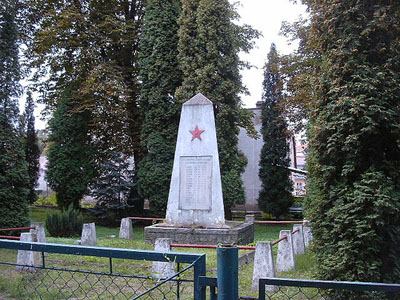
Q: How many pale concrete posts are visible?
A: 10